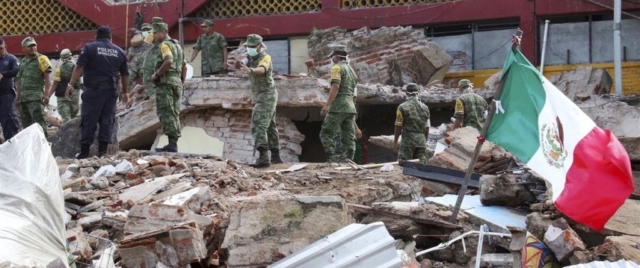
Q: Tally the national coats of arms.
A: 1